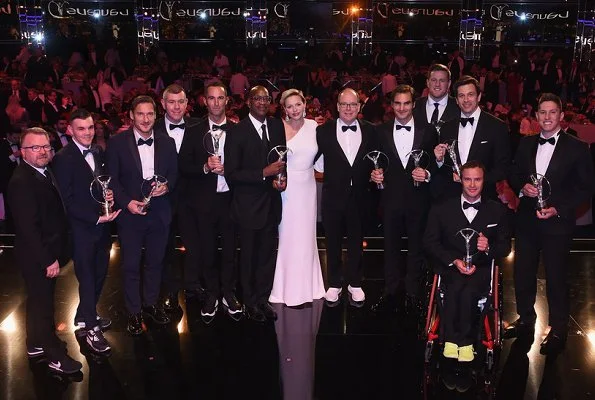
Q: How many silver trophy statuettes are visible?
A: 10